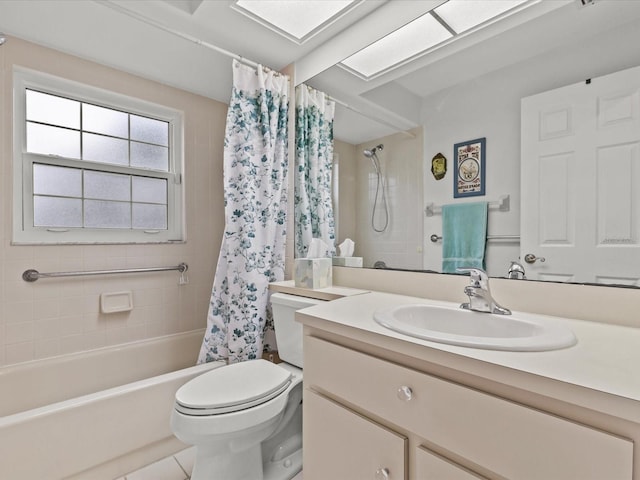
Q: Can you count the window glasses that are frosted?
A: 12